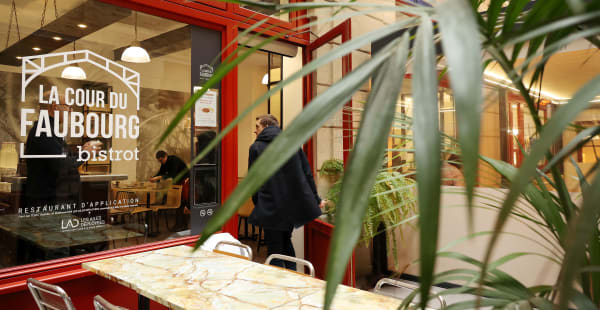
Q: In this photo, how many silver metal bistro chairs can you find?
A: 5